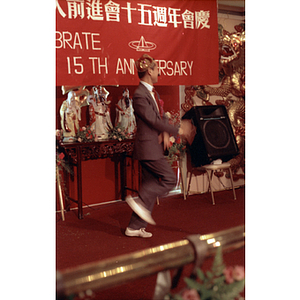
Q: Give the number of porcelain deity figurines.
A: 3